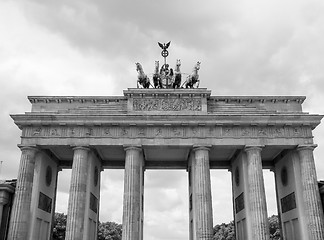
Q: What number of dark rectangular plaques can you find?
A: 4